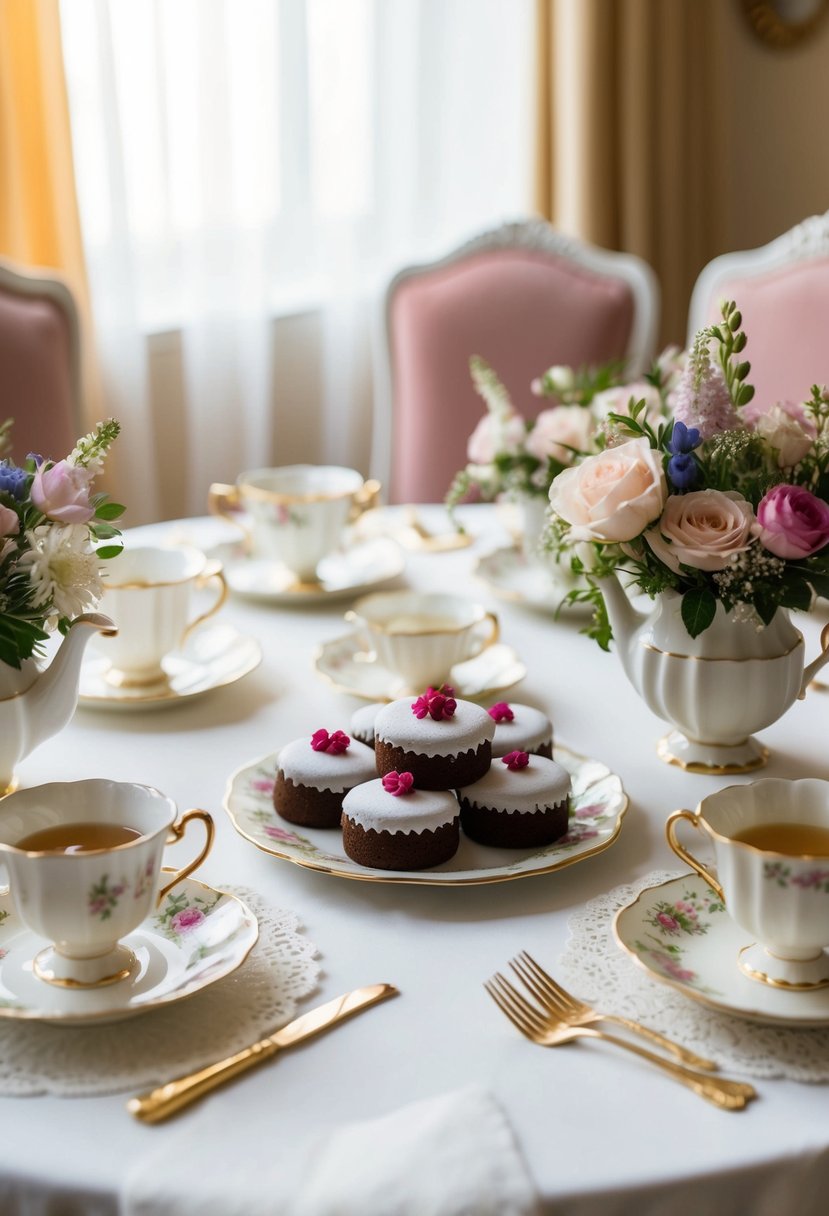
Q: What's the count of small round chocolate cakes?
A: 6